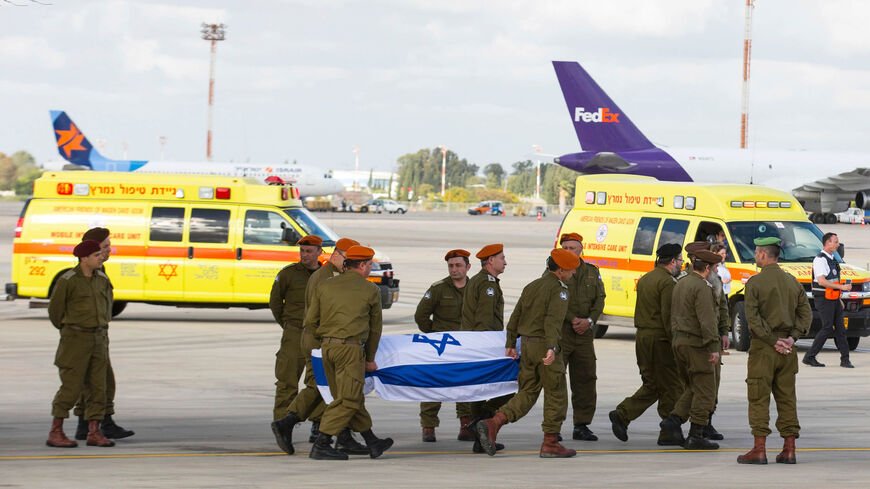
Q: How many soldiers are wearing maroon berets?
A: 1